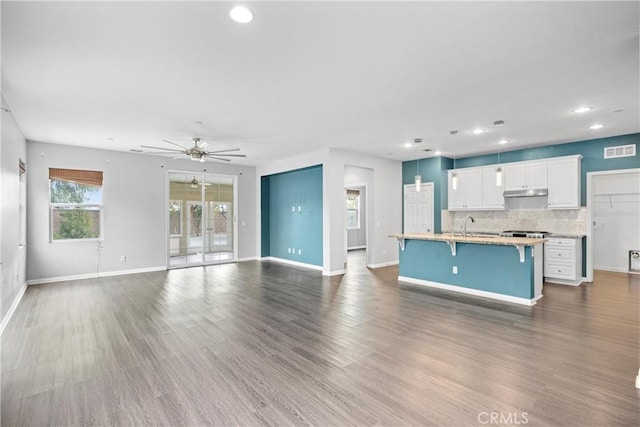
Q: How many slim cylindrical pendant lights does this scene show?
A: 3